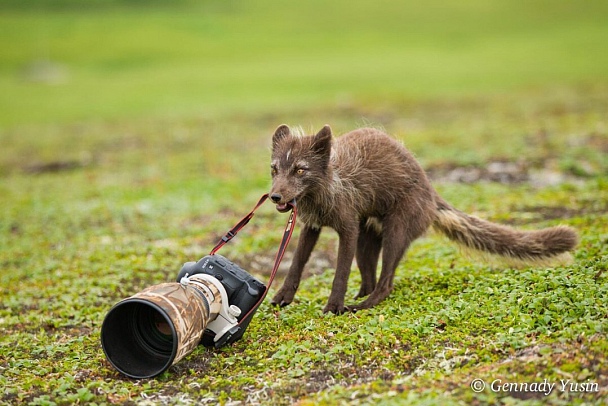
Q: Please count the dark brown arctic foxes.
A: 1